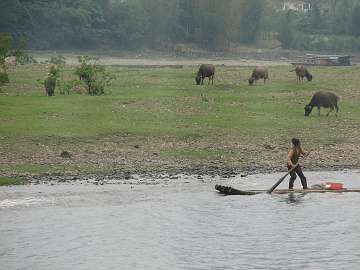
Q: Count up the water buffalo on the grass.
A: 5